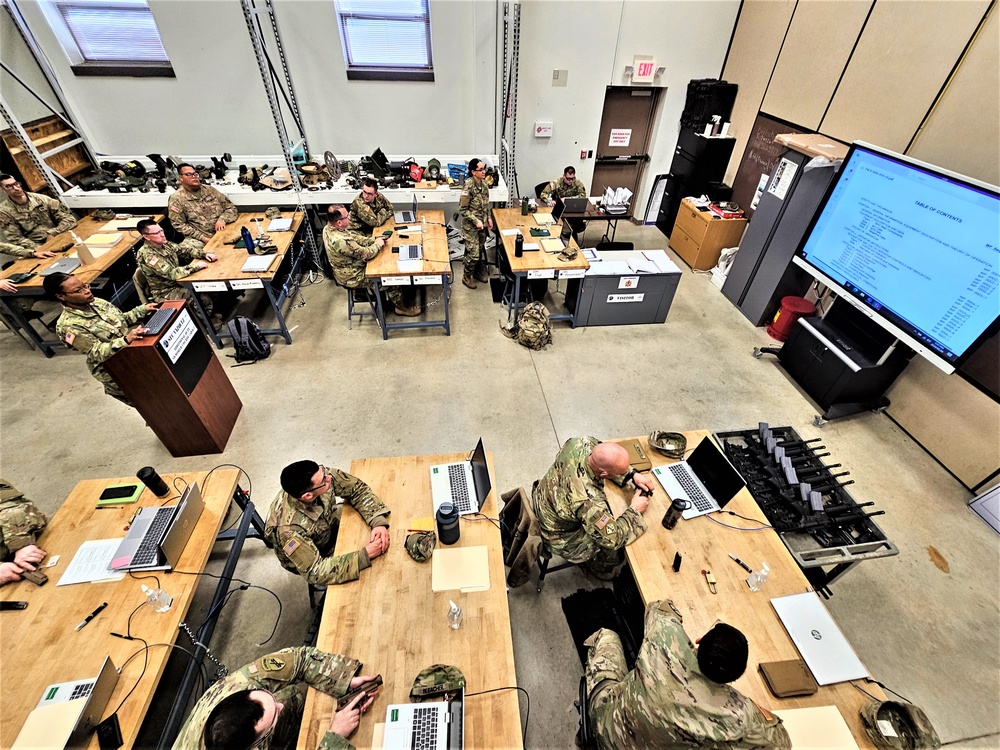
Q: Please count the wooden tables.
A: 7